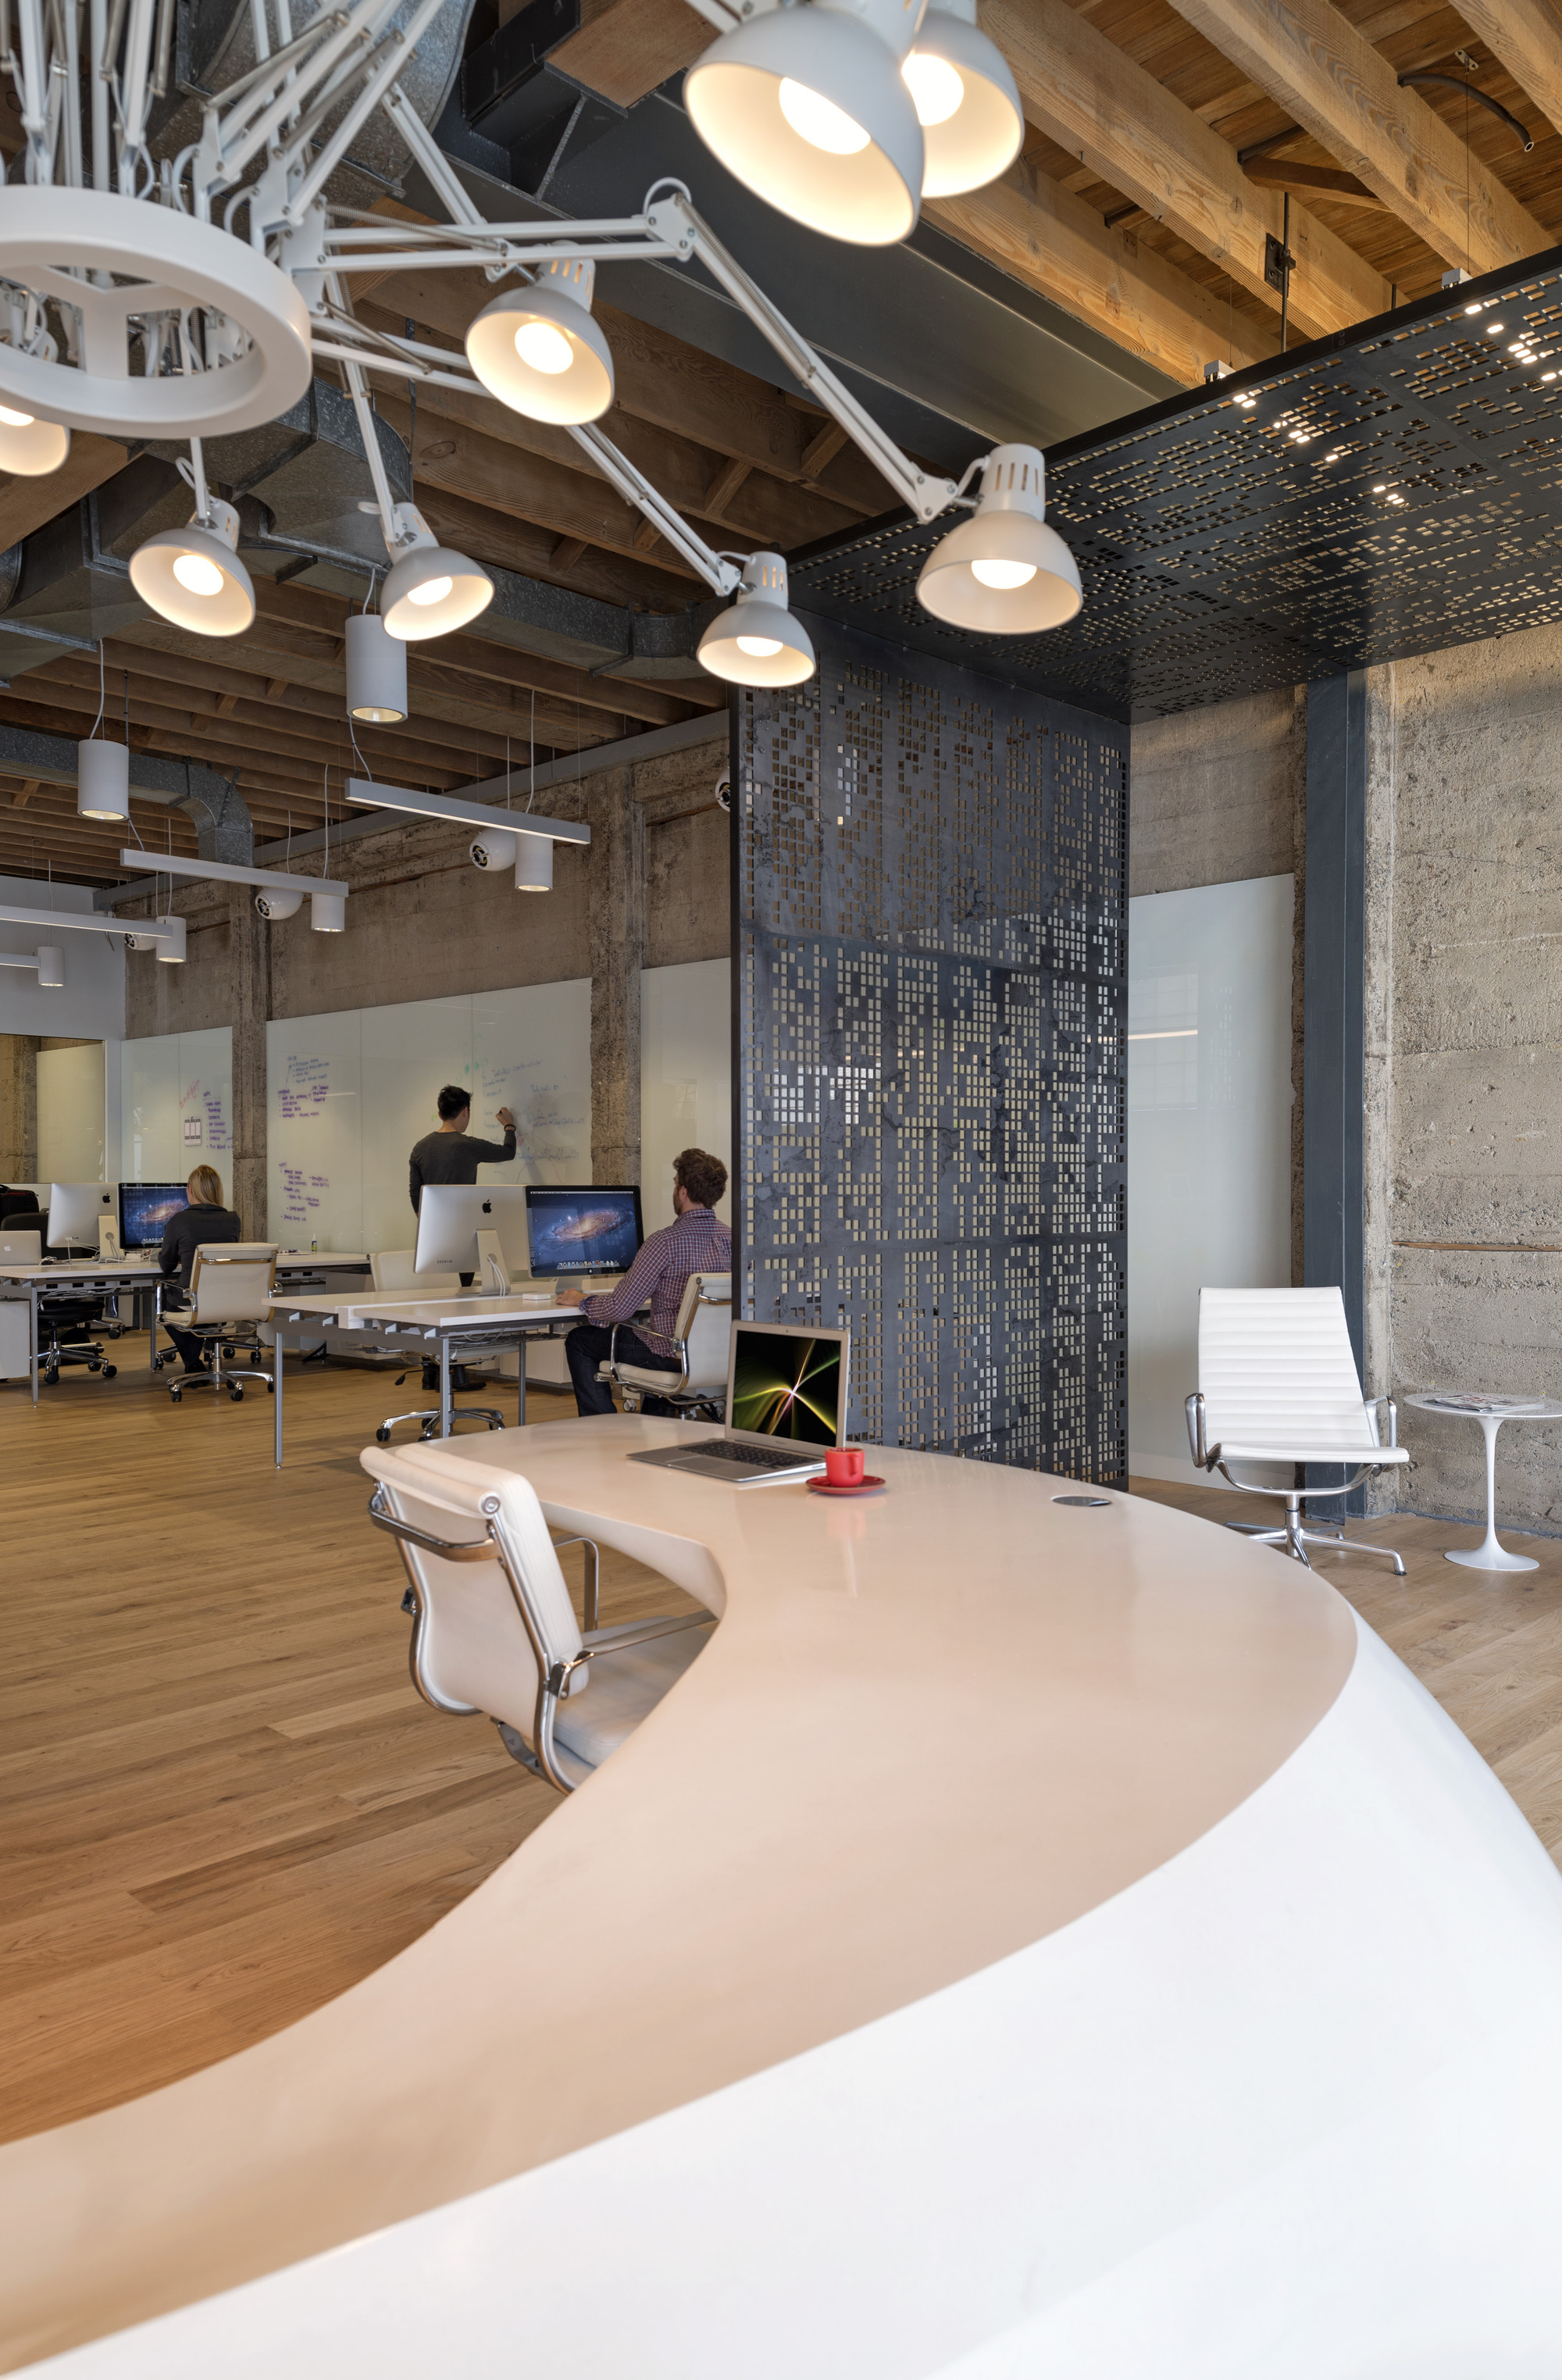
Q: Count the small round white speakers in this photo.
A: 4